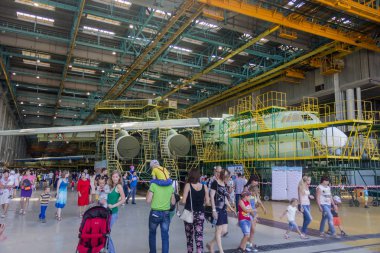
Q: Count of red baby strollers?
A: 1